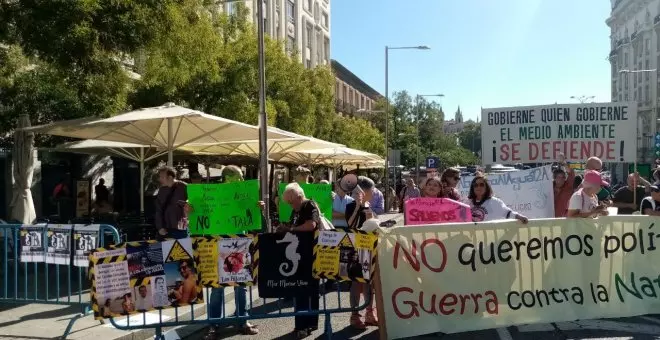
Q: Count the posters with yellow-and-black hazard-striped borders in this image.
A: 3